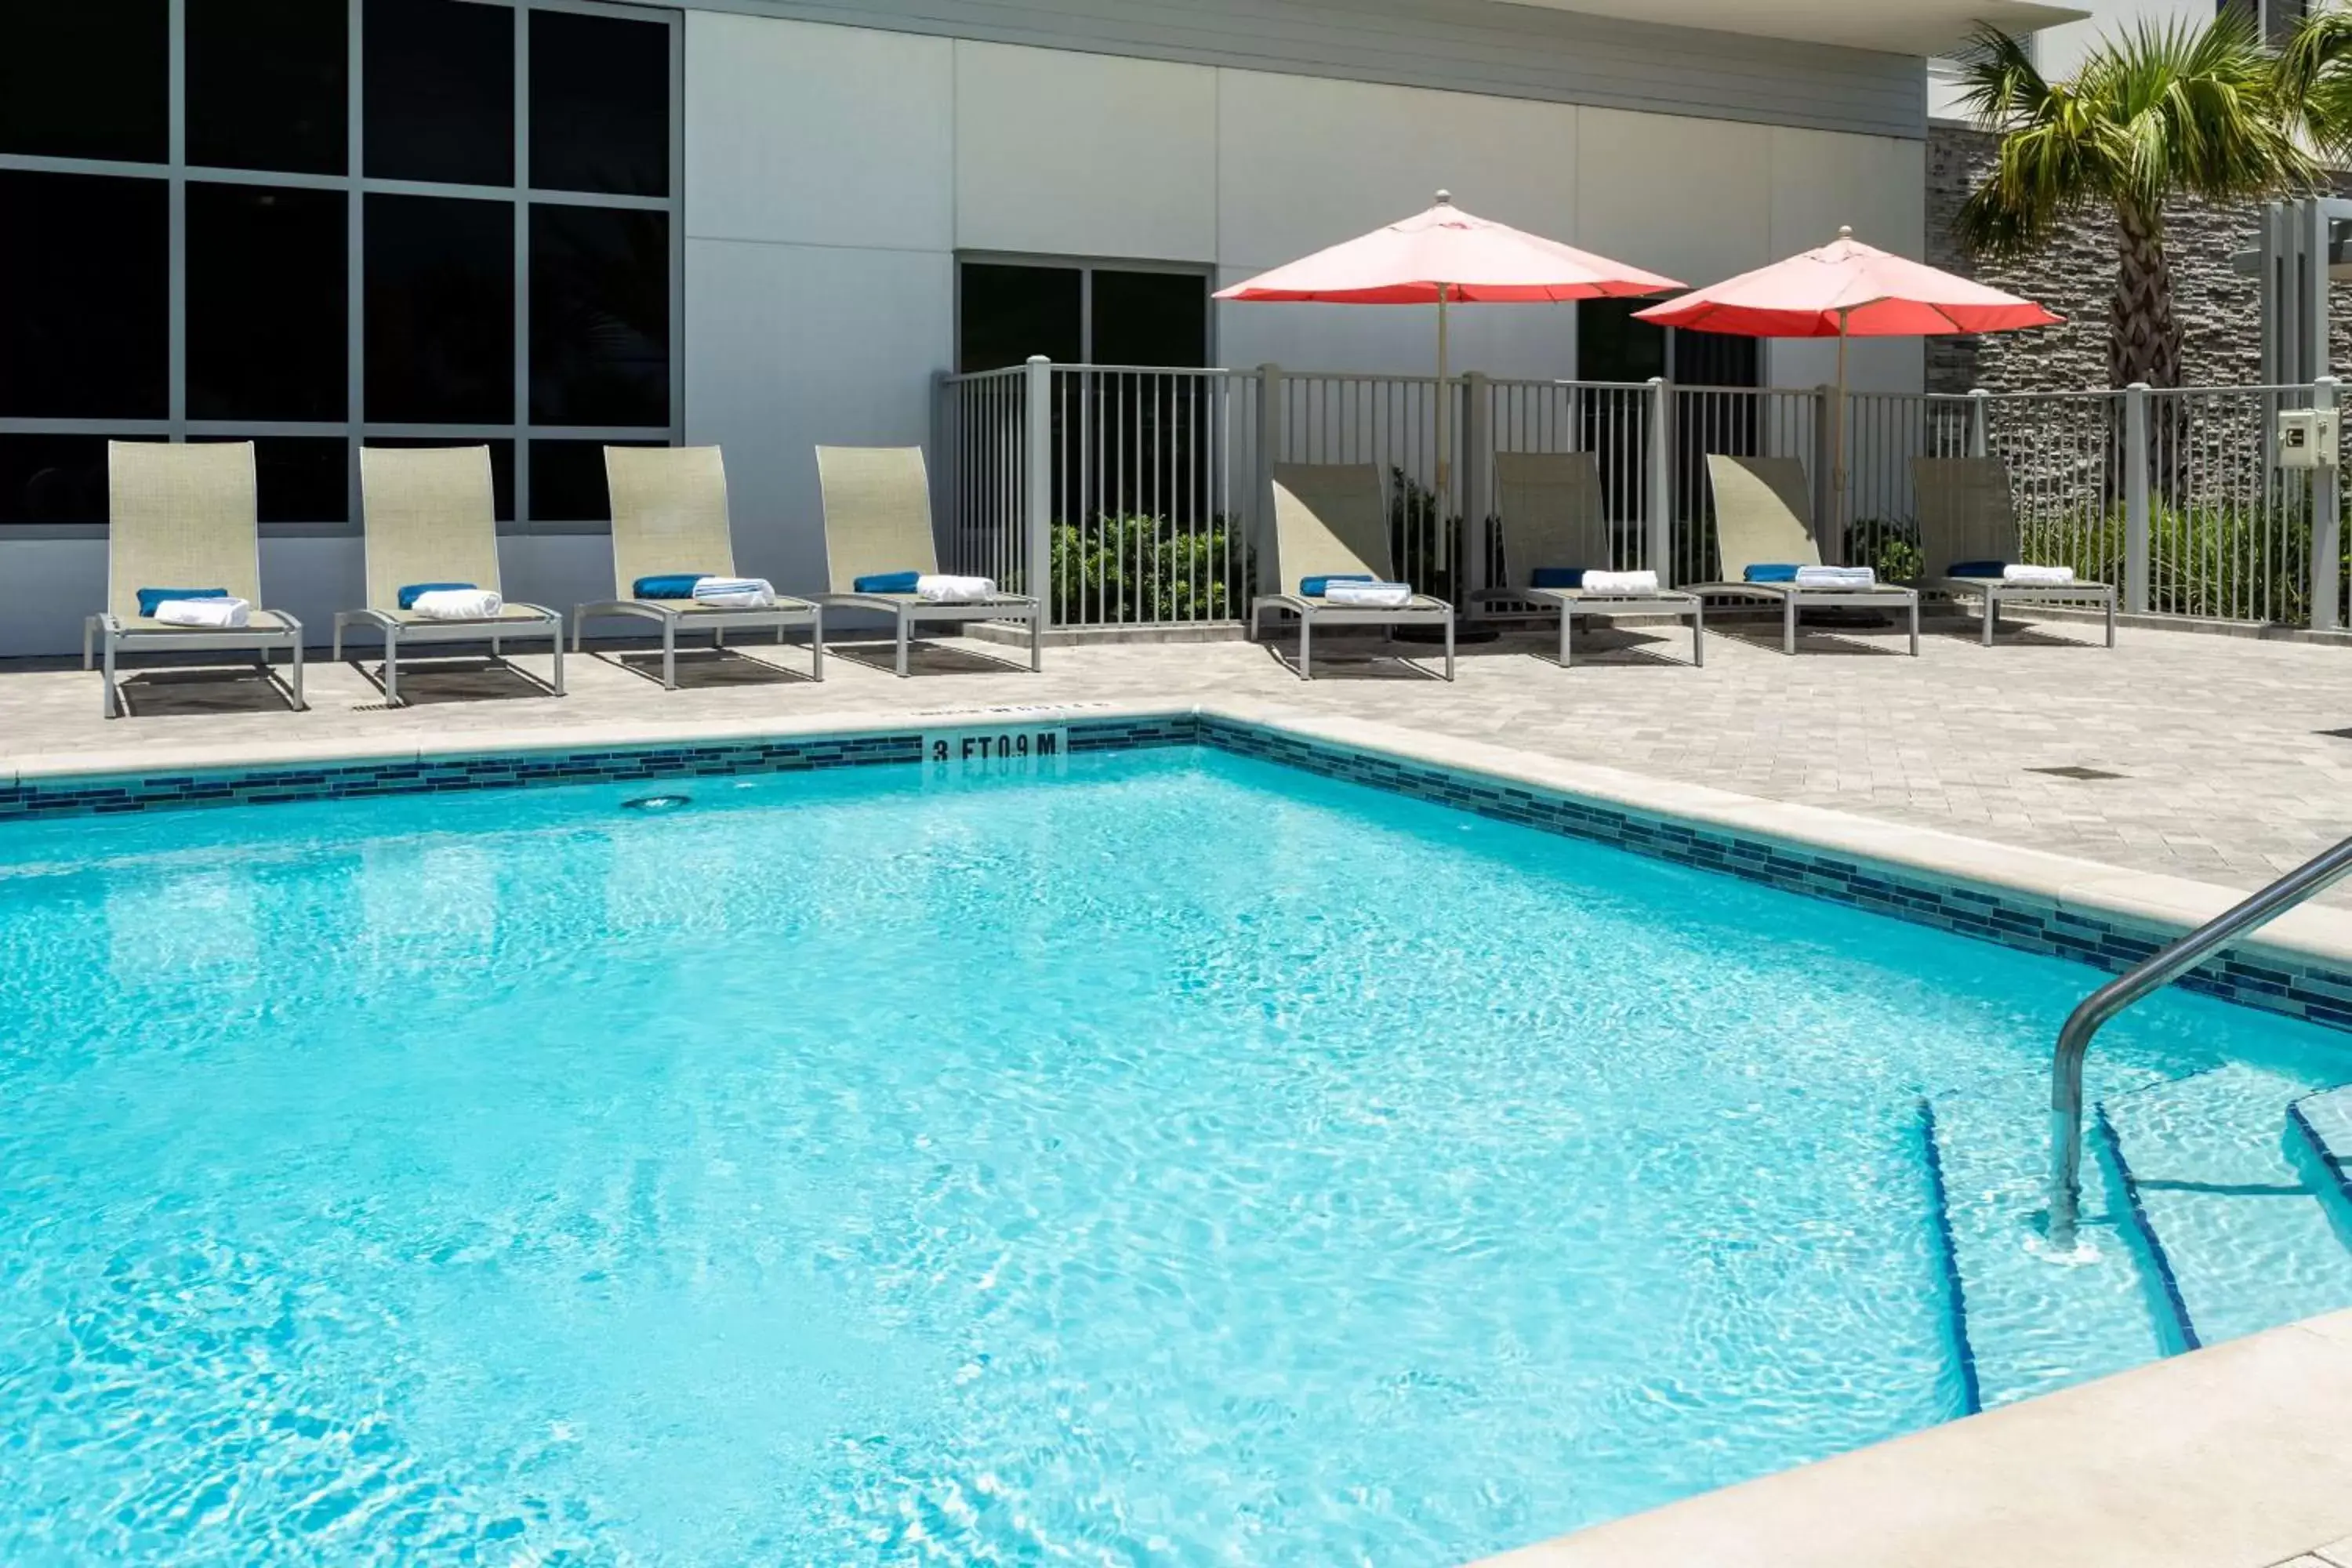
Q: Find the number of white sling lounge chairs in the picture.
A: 8